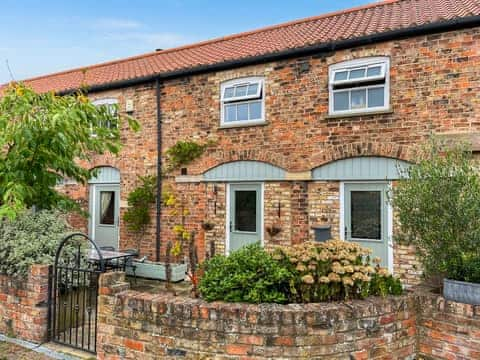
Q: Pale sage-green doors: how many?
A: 3